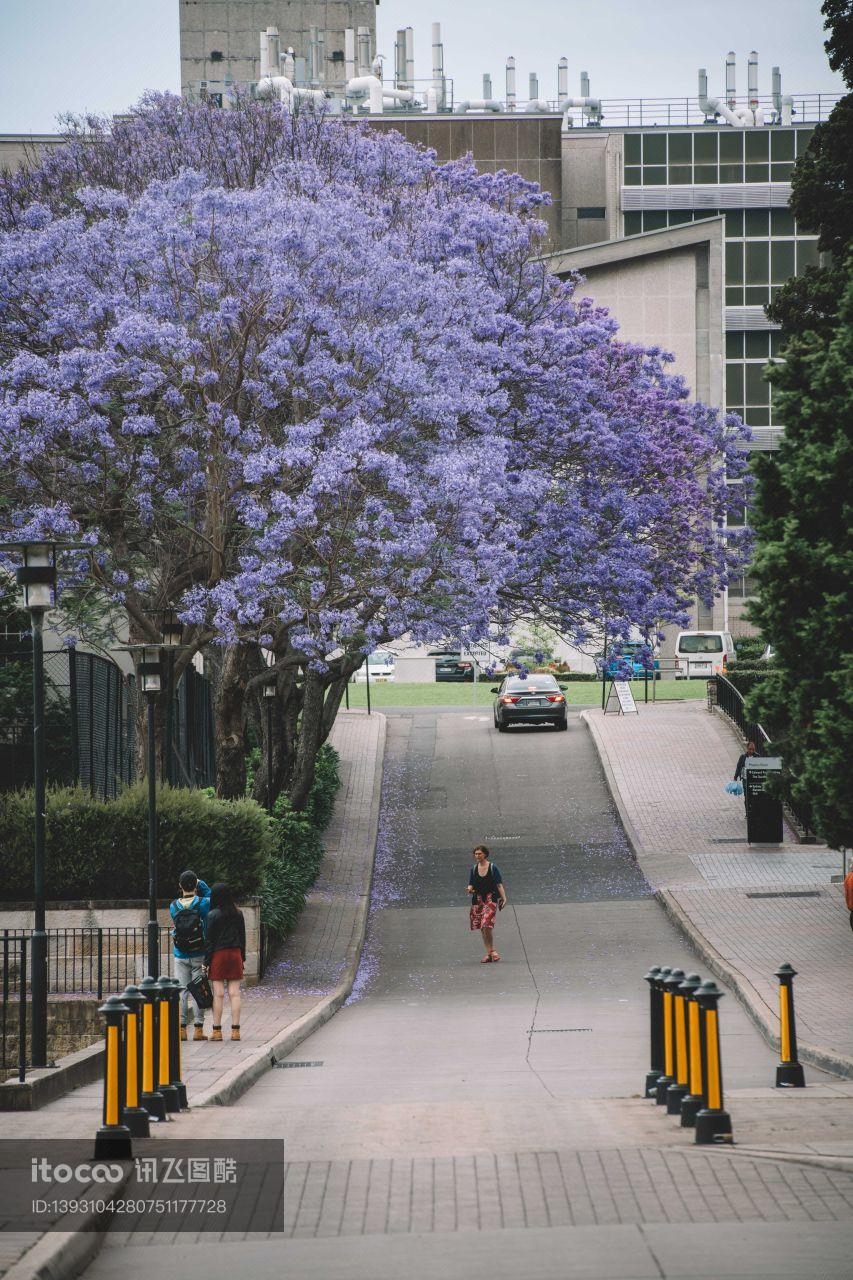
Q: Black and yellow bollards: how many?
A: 11